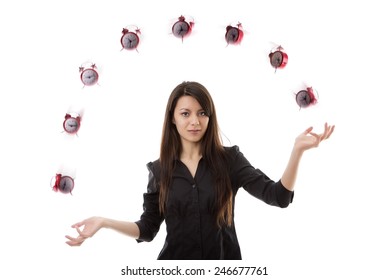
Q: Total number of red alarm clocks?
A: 8